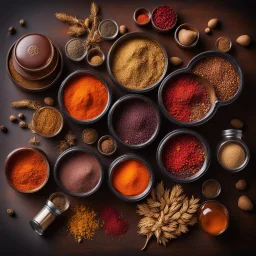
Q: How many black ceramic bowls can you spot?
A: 8